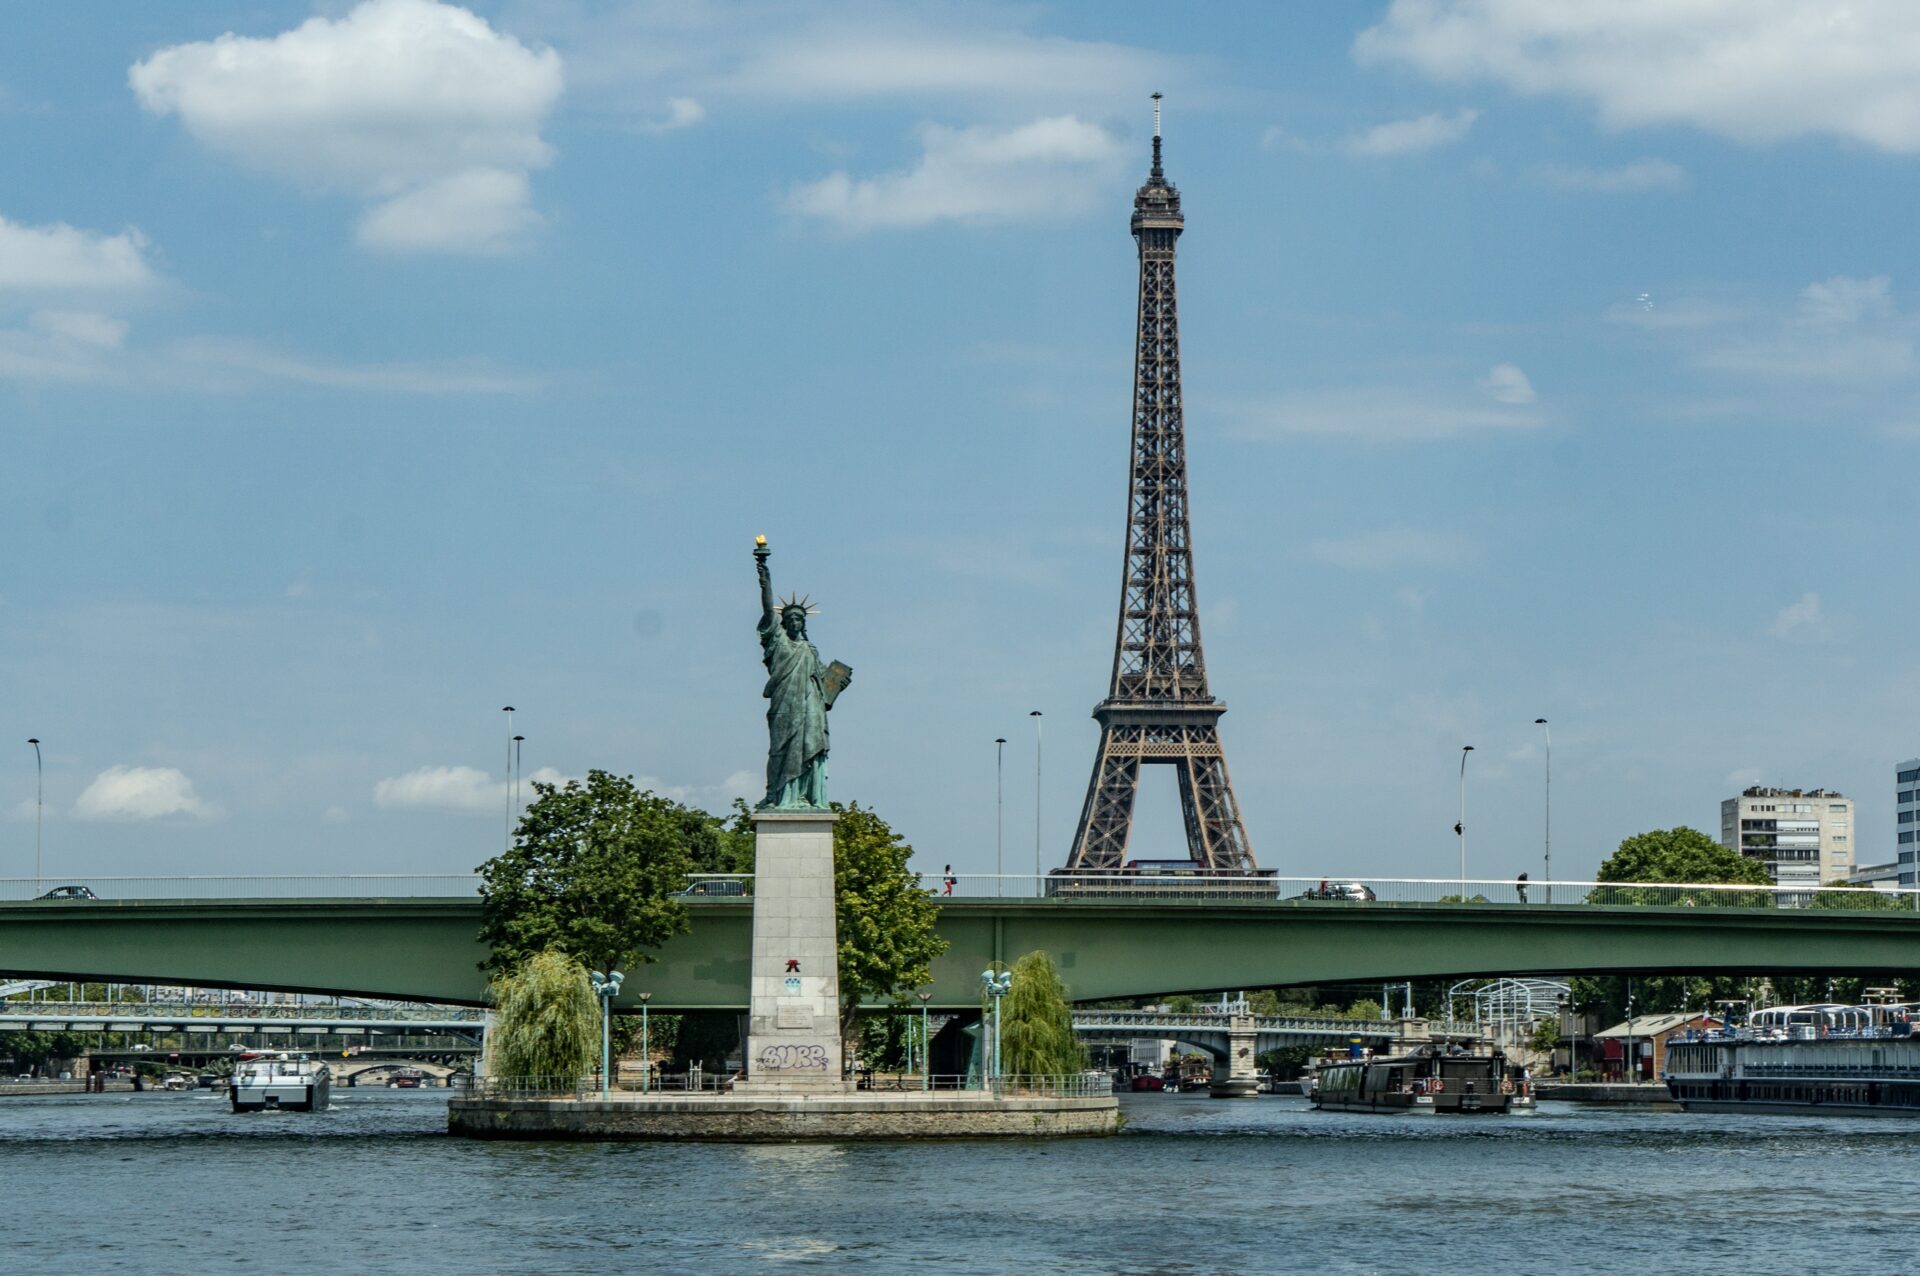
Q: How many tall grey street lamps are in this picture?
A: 7